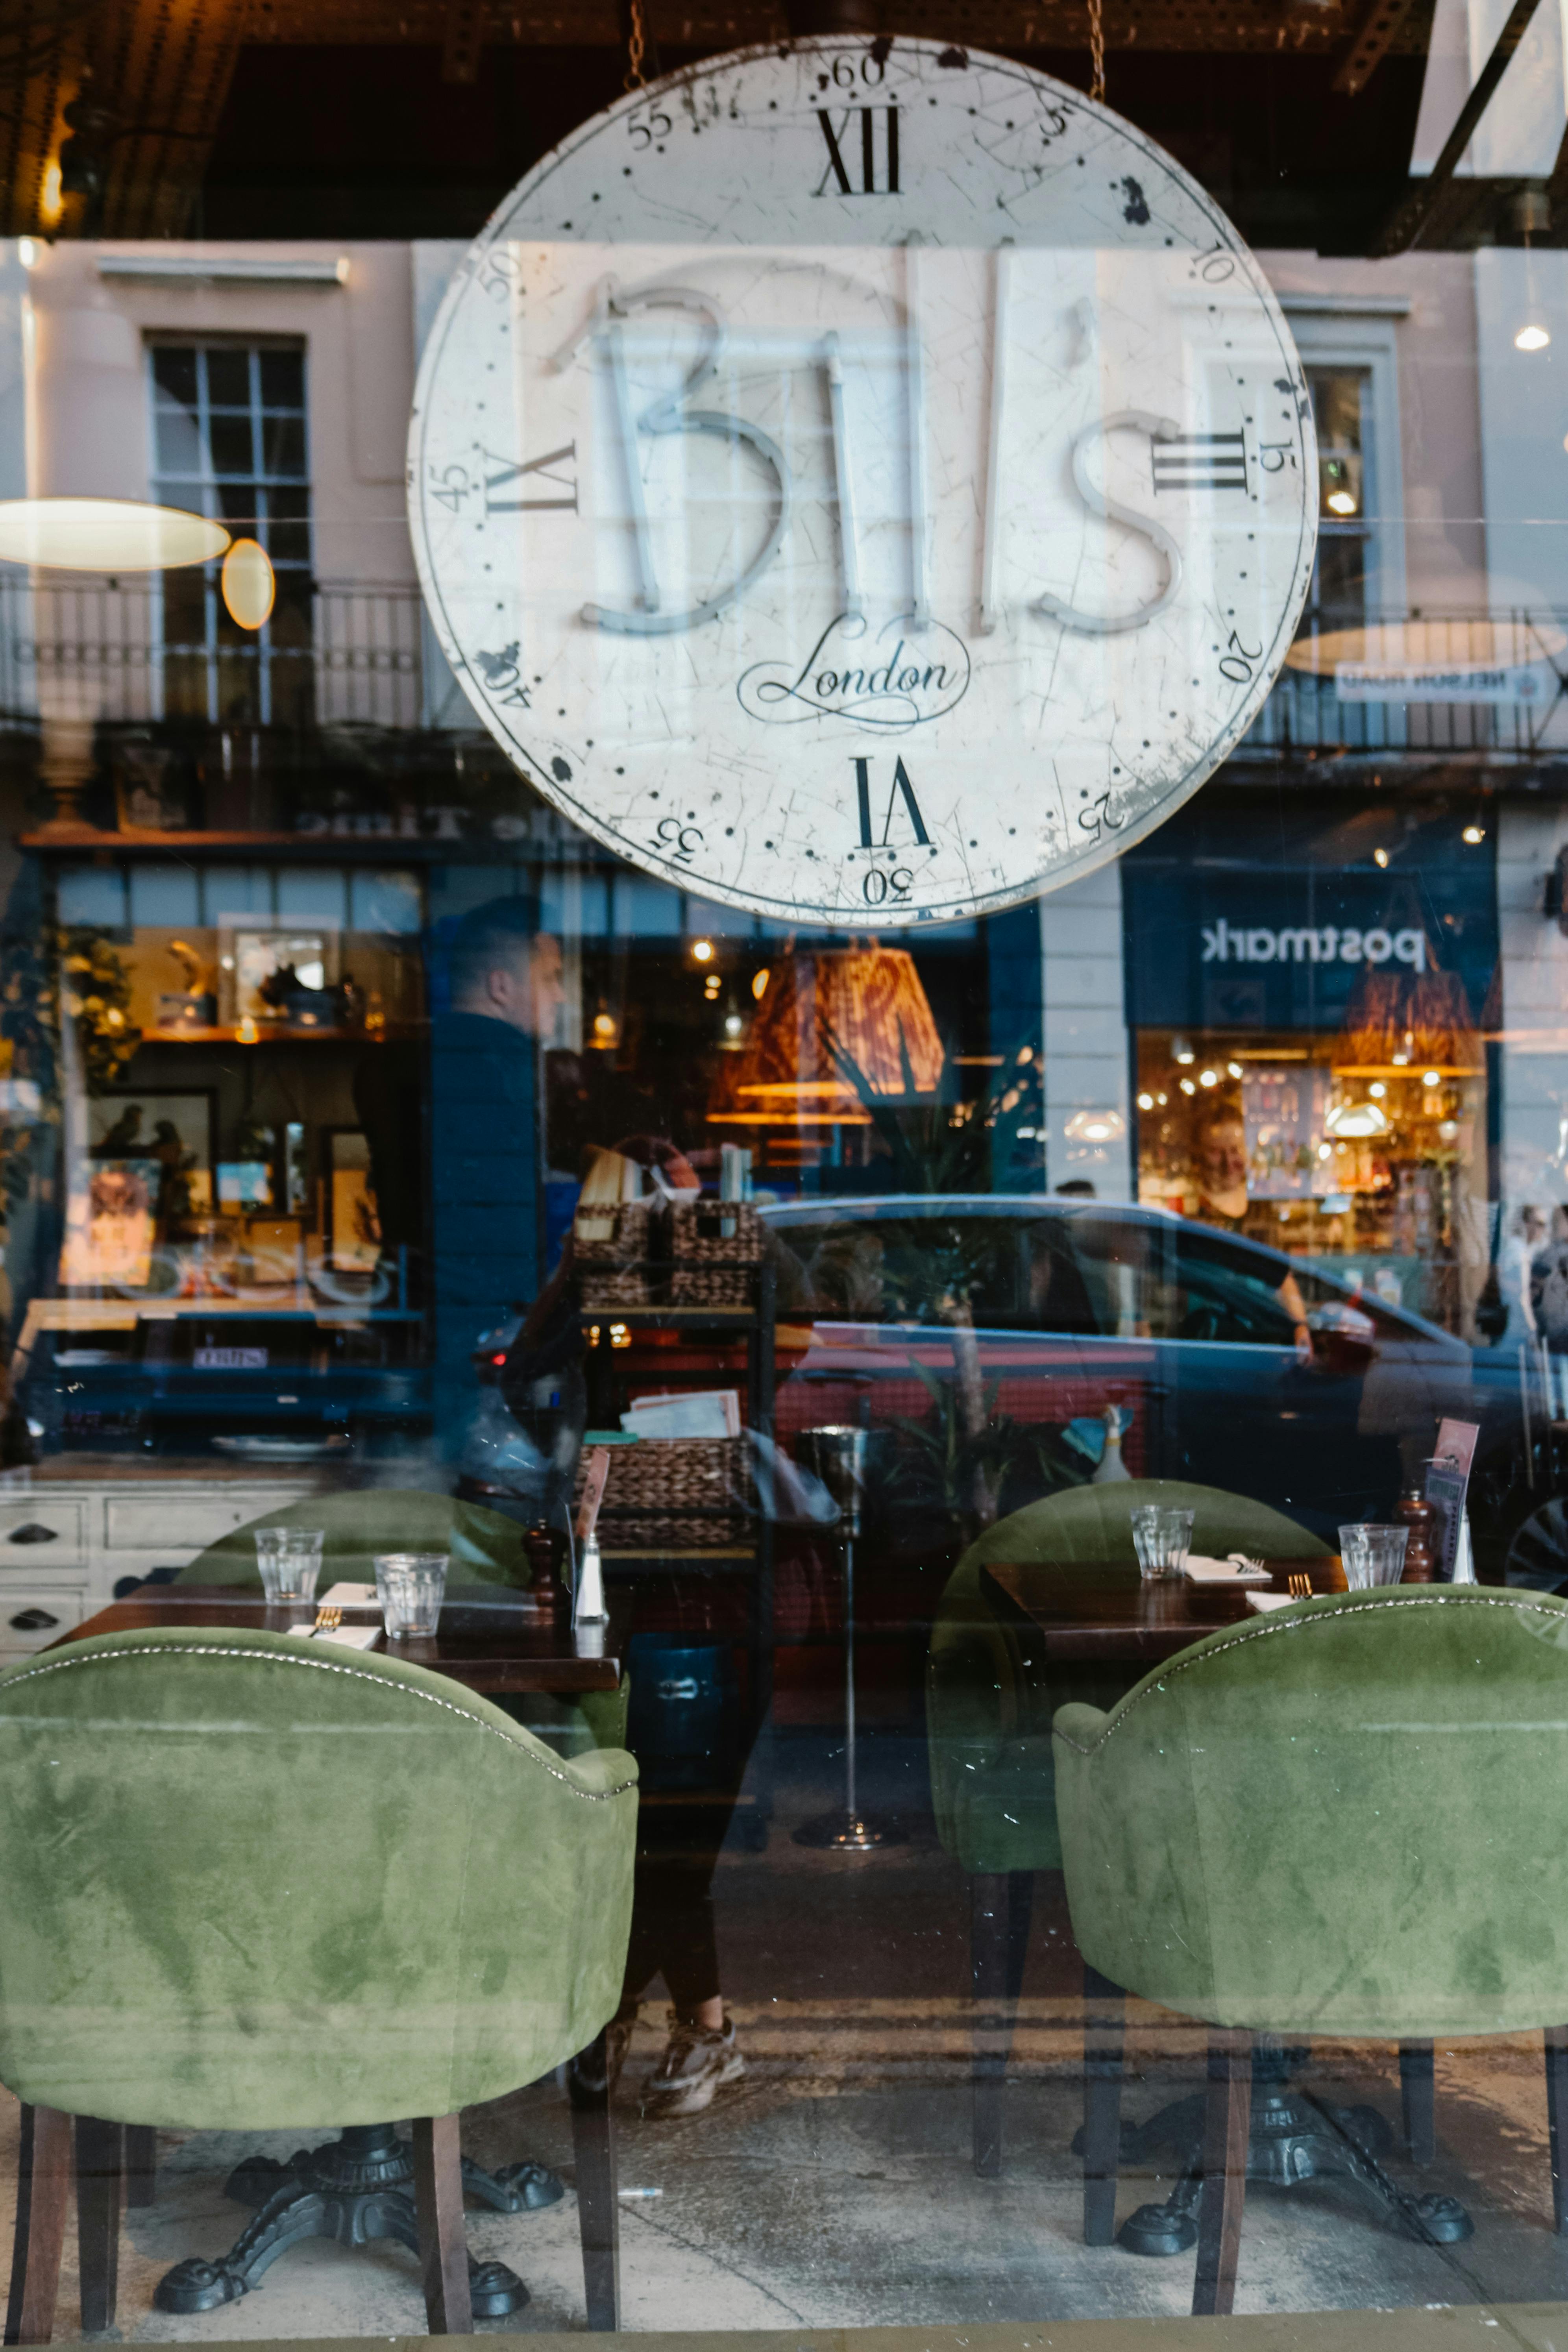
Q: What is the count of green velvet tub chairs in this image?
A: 4